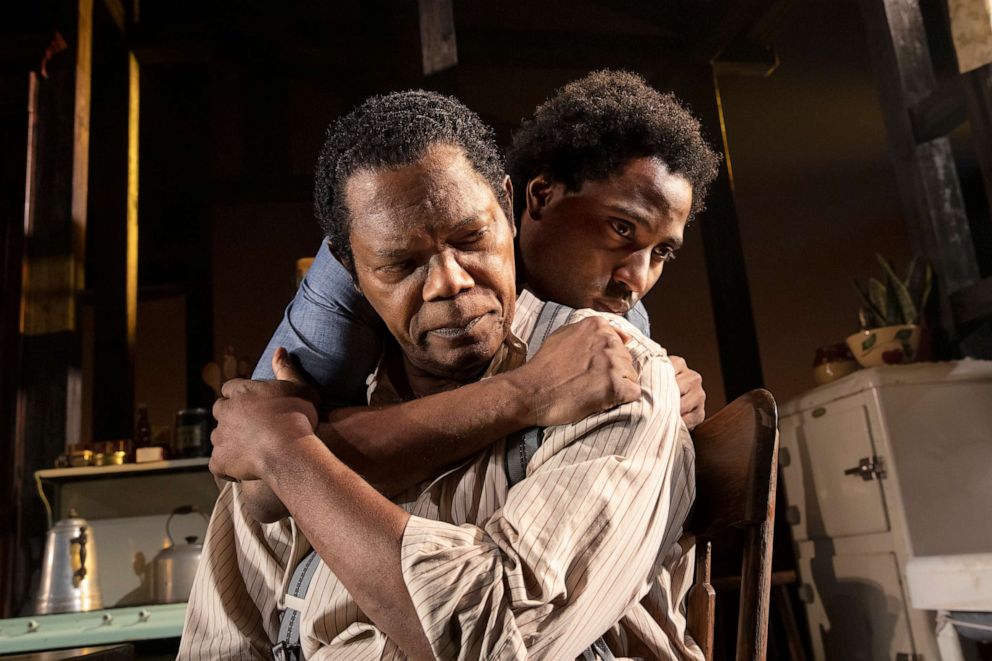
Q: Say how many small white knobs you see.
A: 3